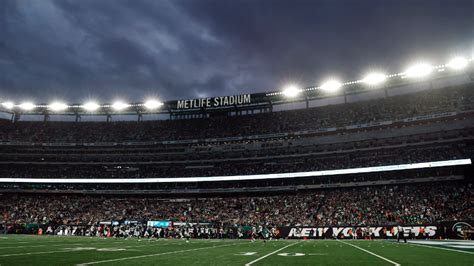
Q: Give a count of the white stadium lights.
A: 11